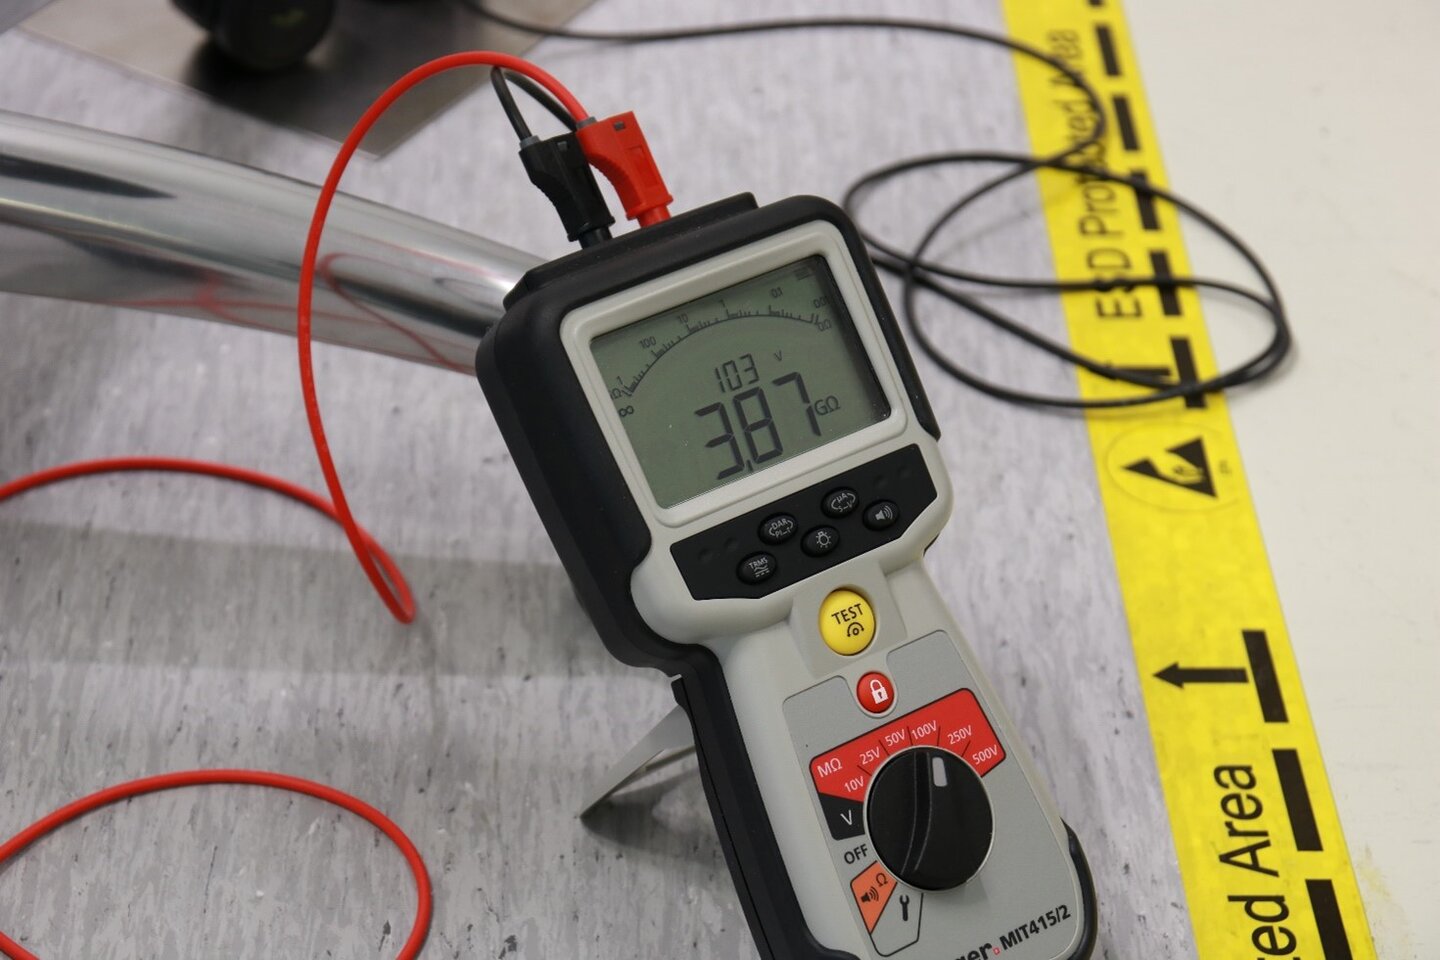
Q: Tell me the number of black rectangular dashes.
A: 9